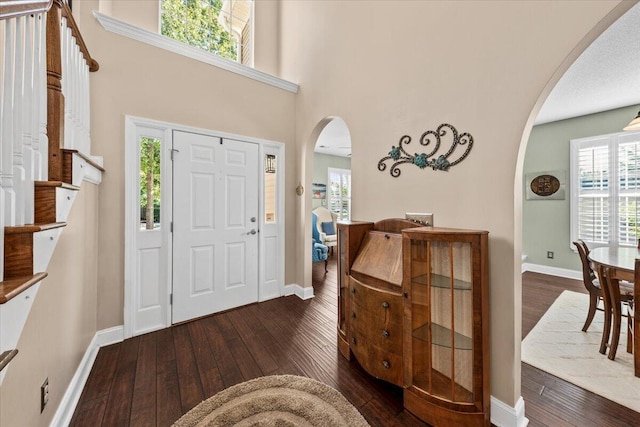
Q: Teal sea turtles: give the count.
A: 3